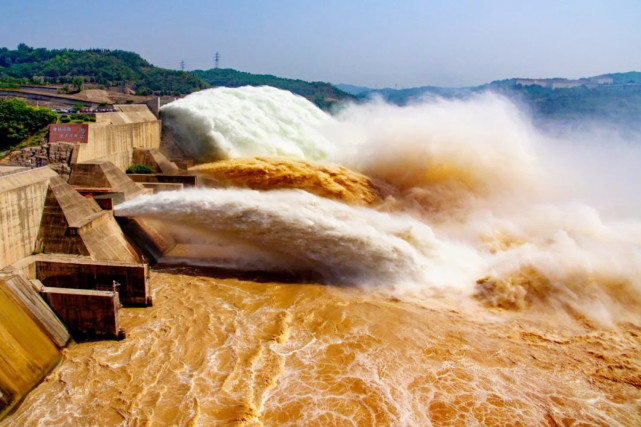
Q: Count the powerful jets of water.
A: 3